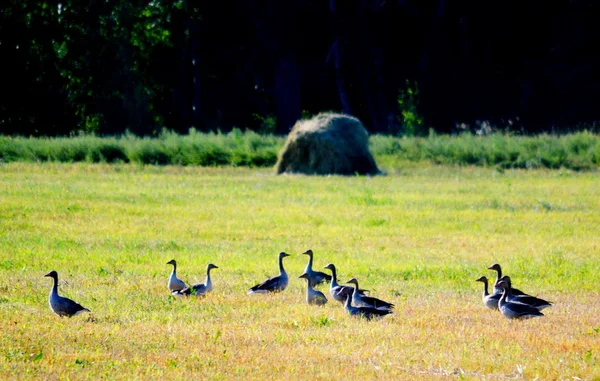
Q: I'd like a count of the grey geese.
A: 13